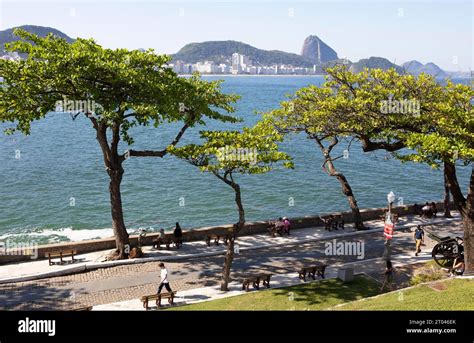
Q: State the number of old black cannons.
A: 1